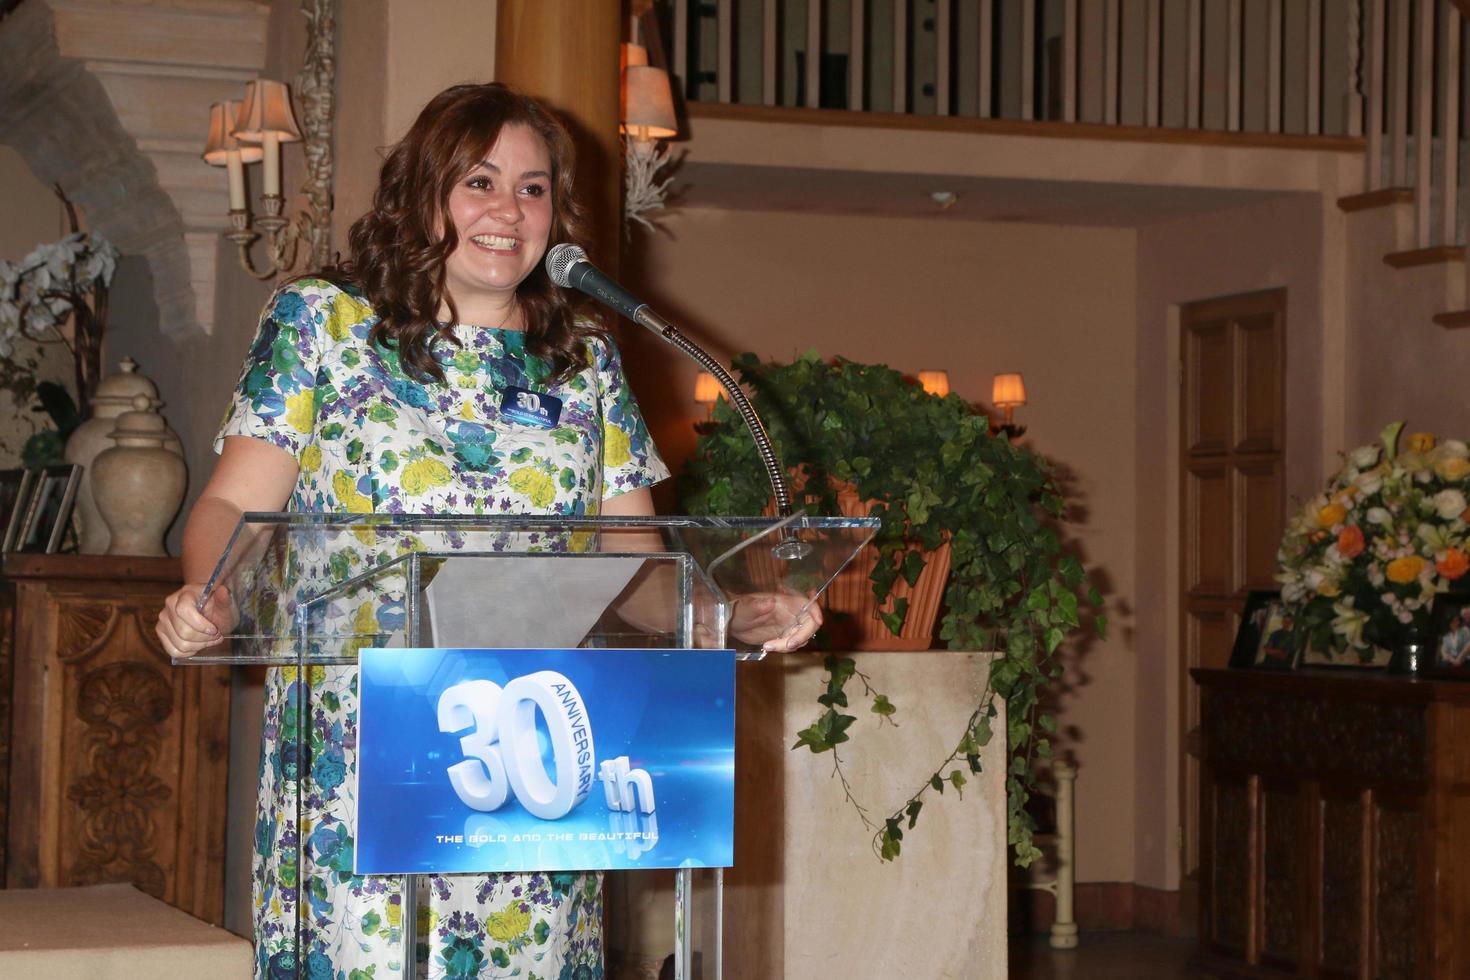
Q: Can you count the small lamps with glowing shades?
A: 7